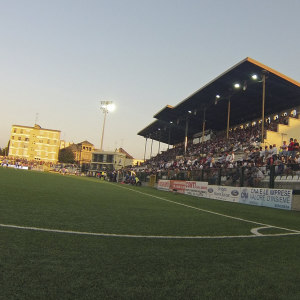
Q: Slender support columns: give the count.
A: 8